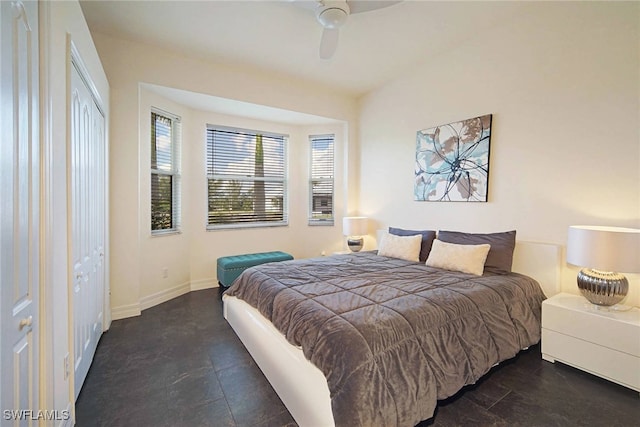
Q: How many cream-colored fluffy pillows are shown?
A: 2